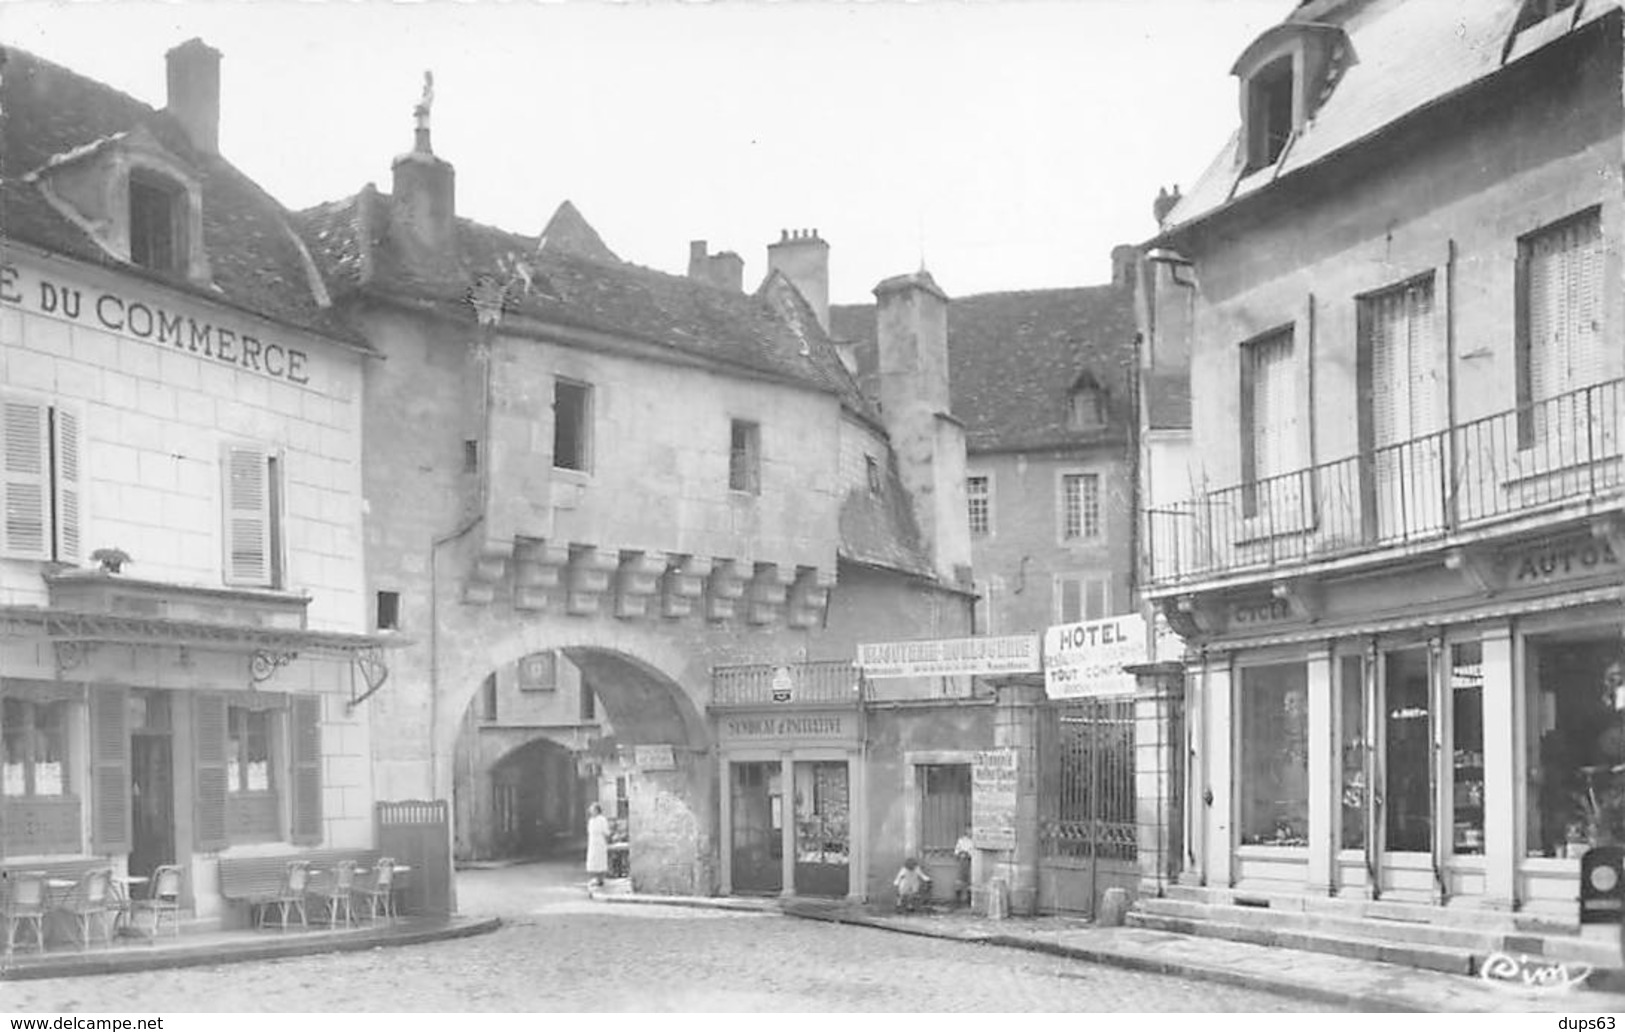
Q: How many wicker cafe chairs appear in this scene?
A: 6